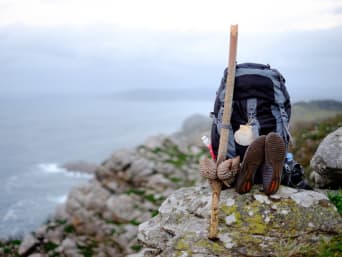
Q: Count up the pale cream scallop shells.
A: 1